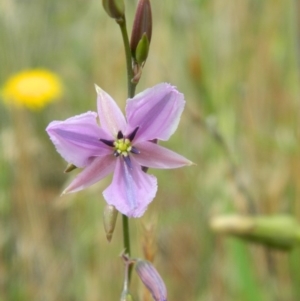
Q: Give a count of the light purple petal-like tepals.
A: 6